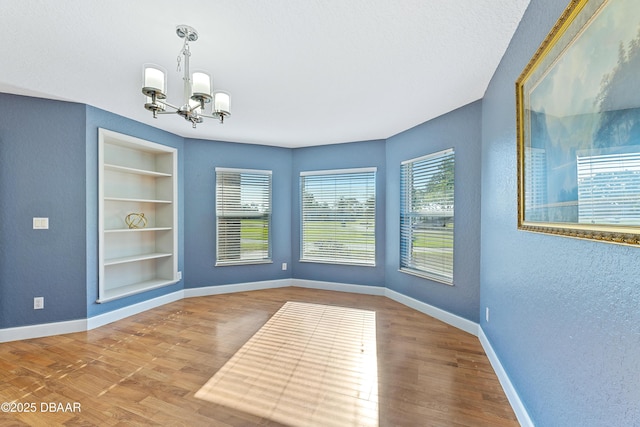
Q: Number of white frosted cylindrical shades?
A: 5